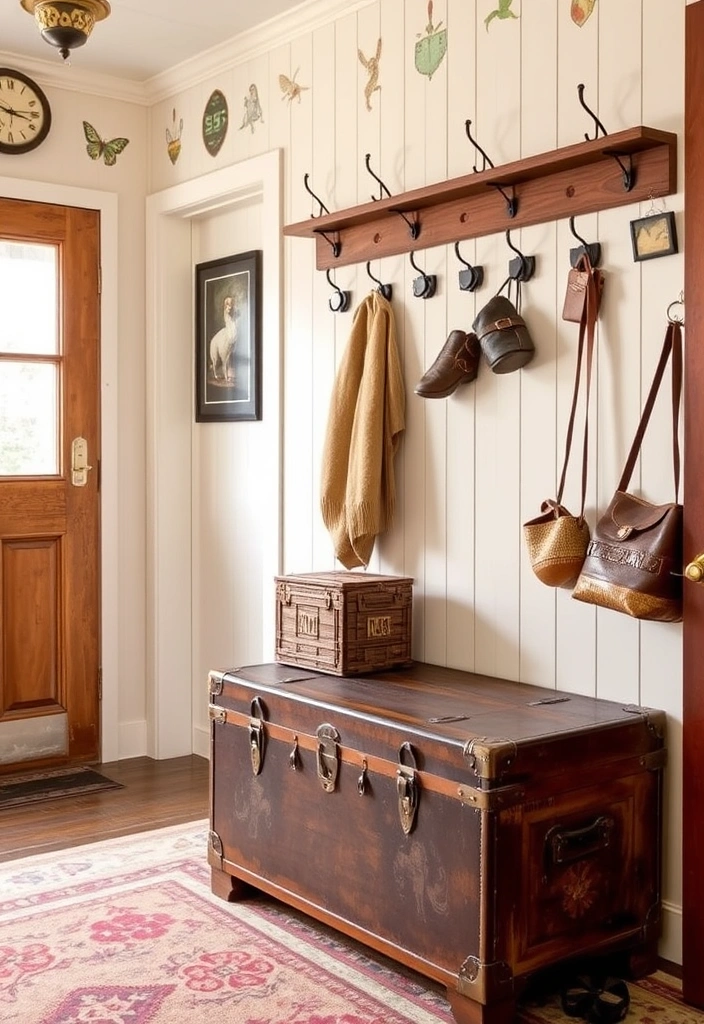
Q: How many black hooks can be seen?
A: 10